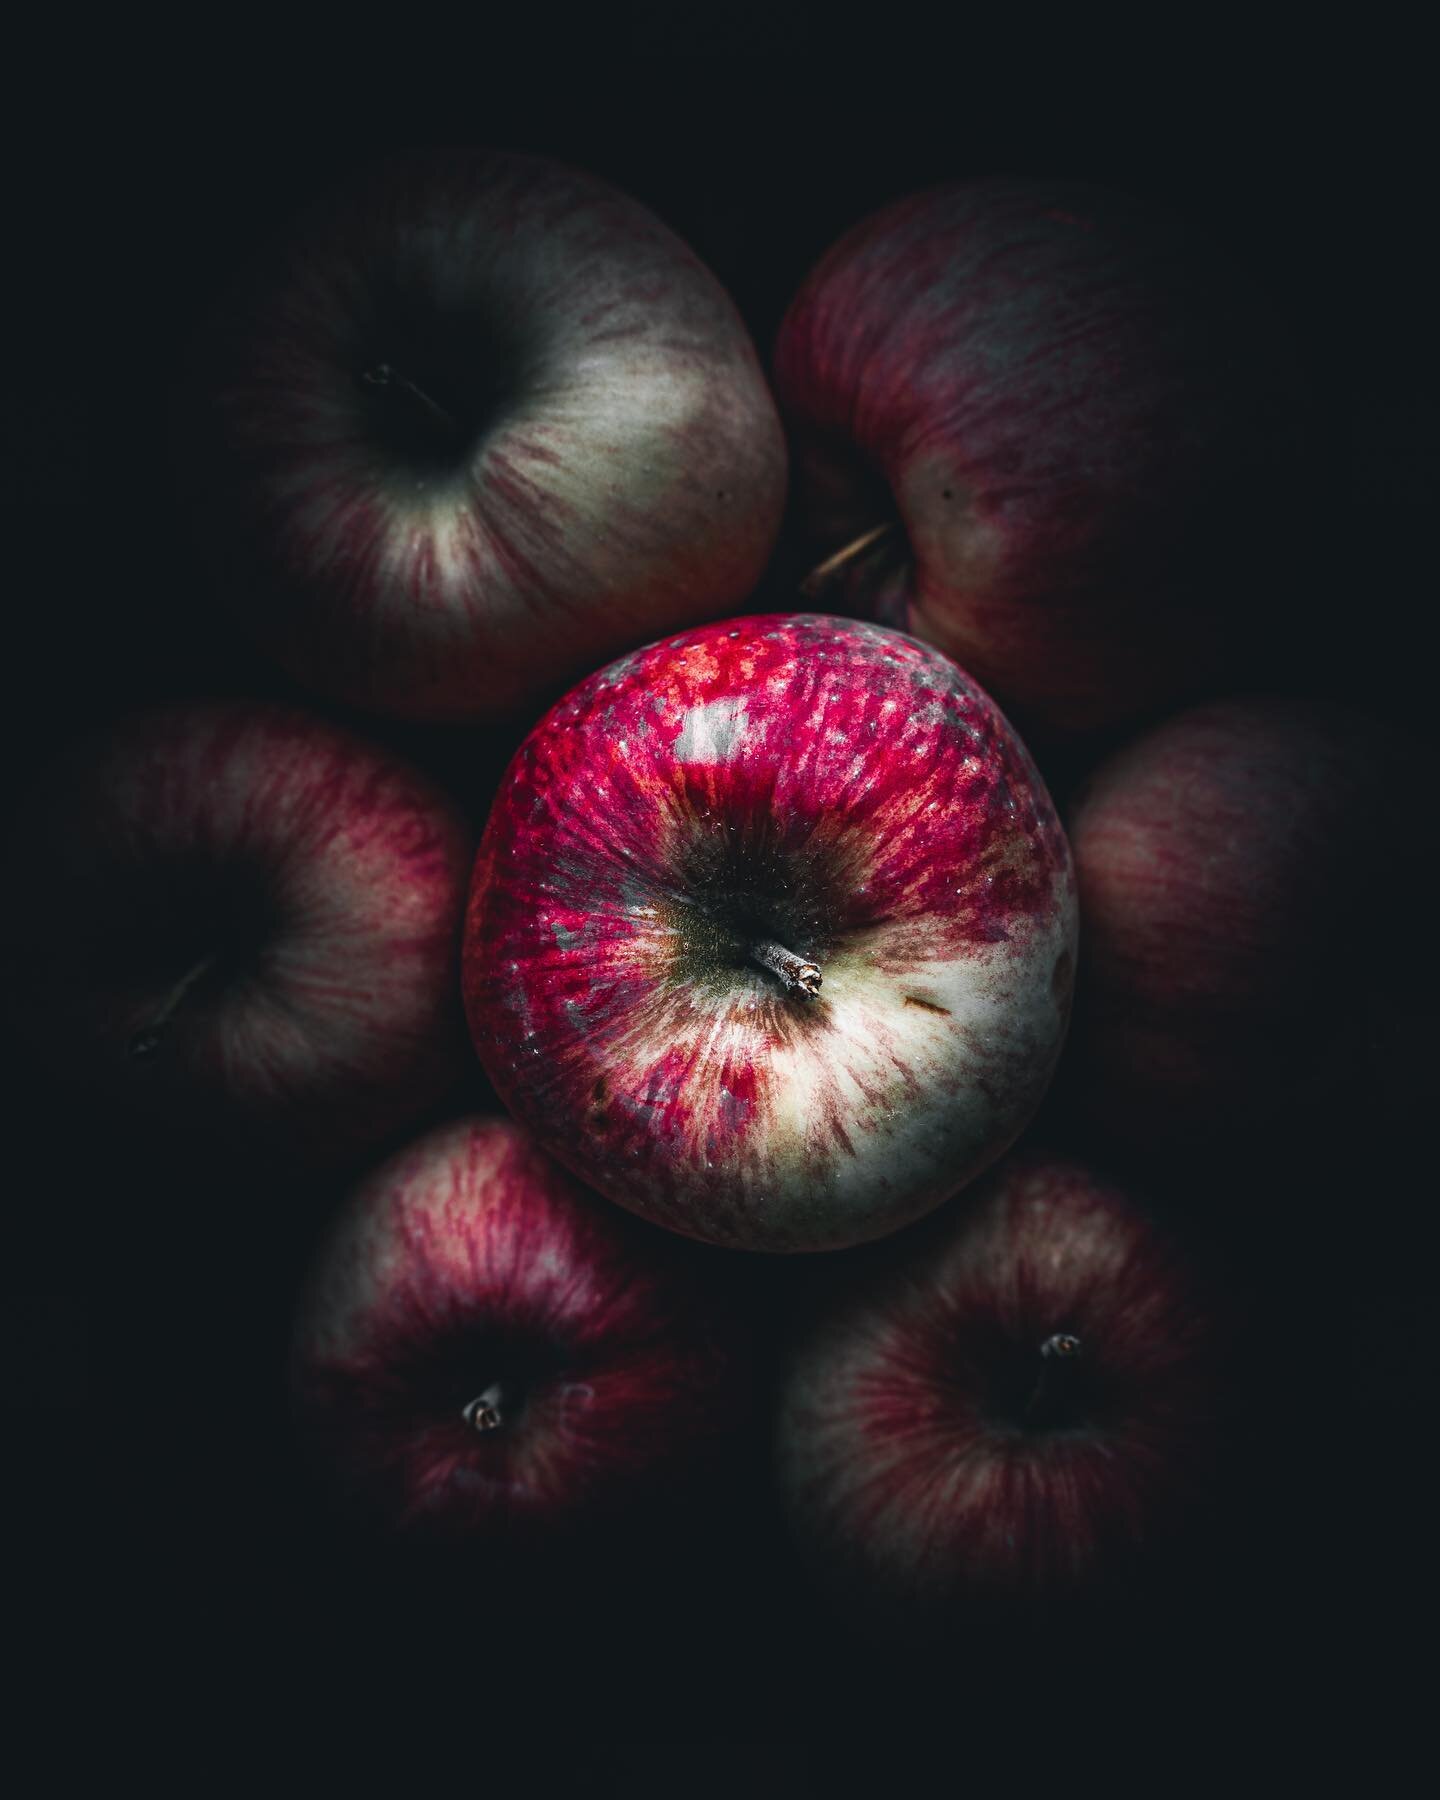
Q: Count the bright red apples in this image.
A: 1